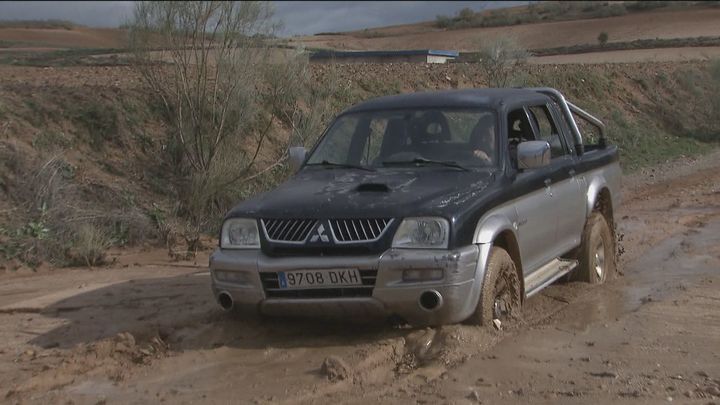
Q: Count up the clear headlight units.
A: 2